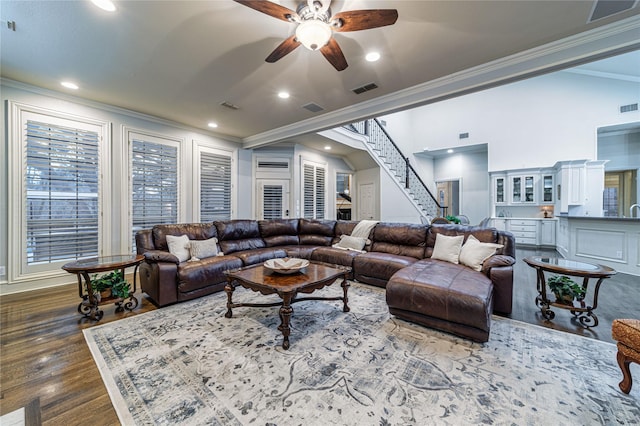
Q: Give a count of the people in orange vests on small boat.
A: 0